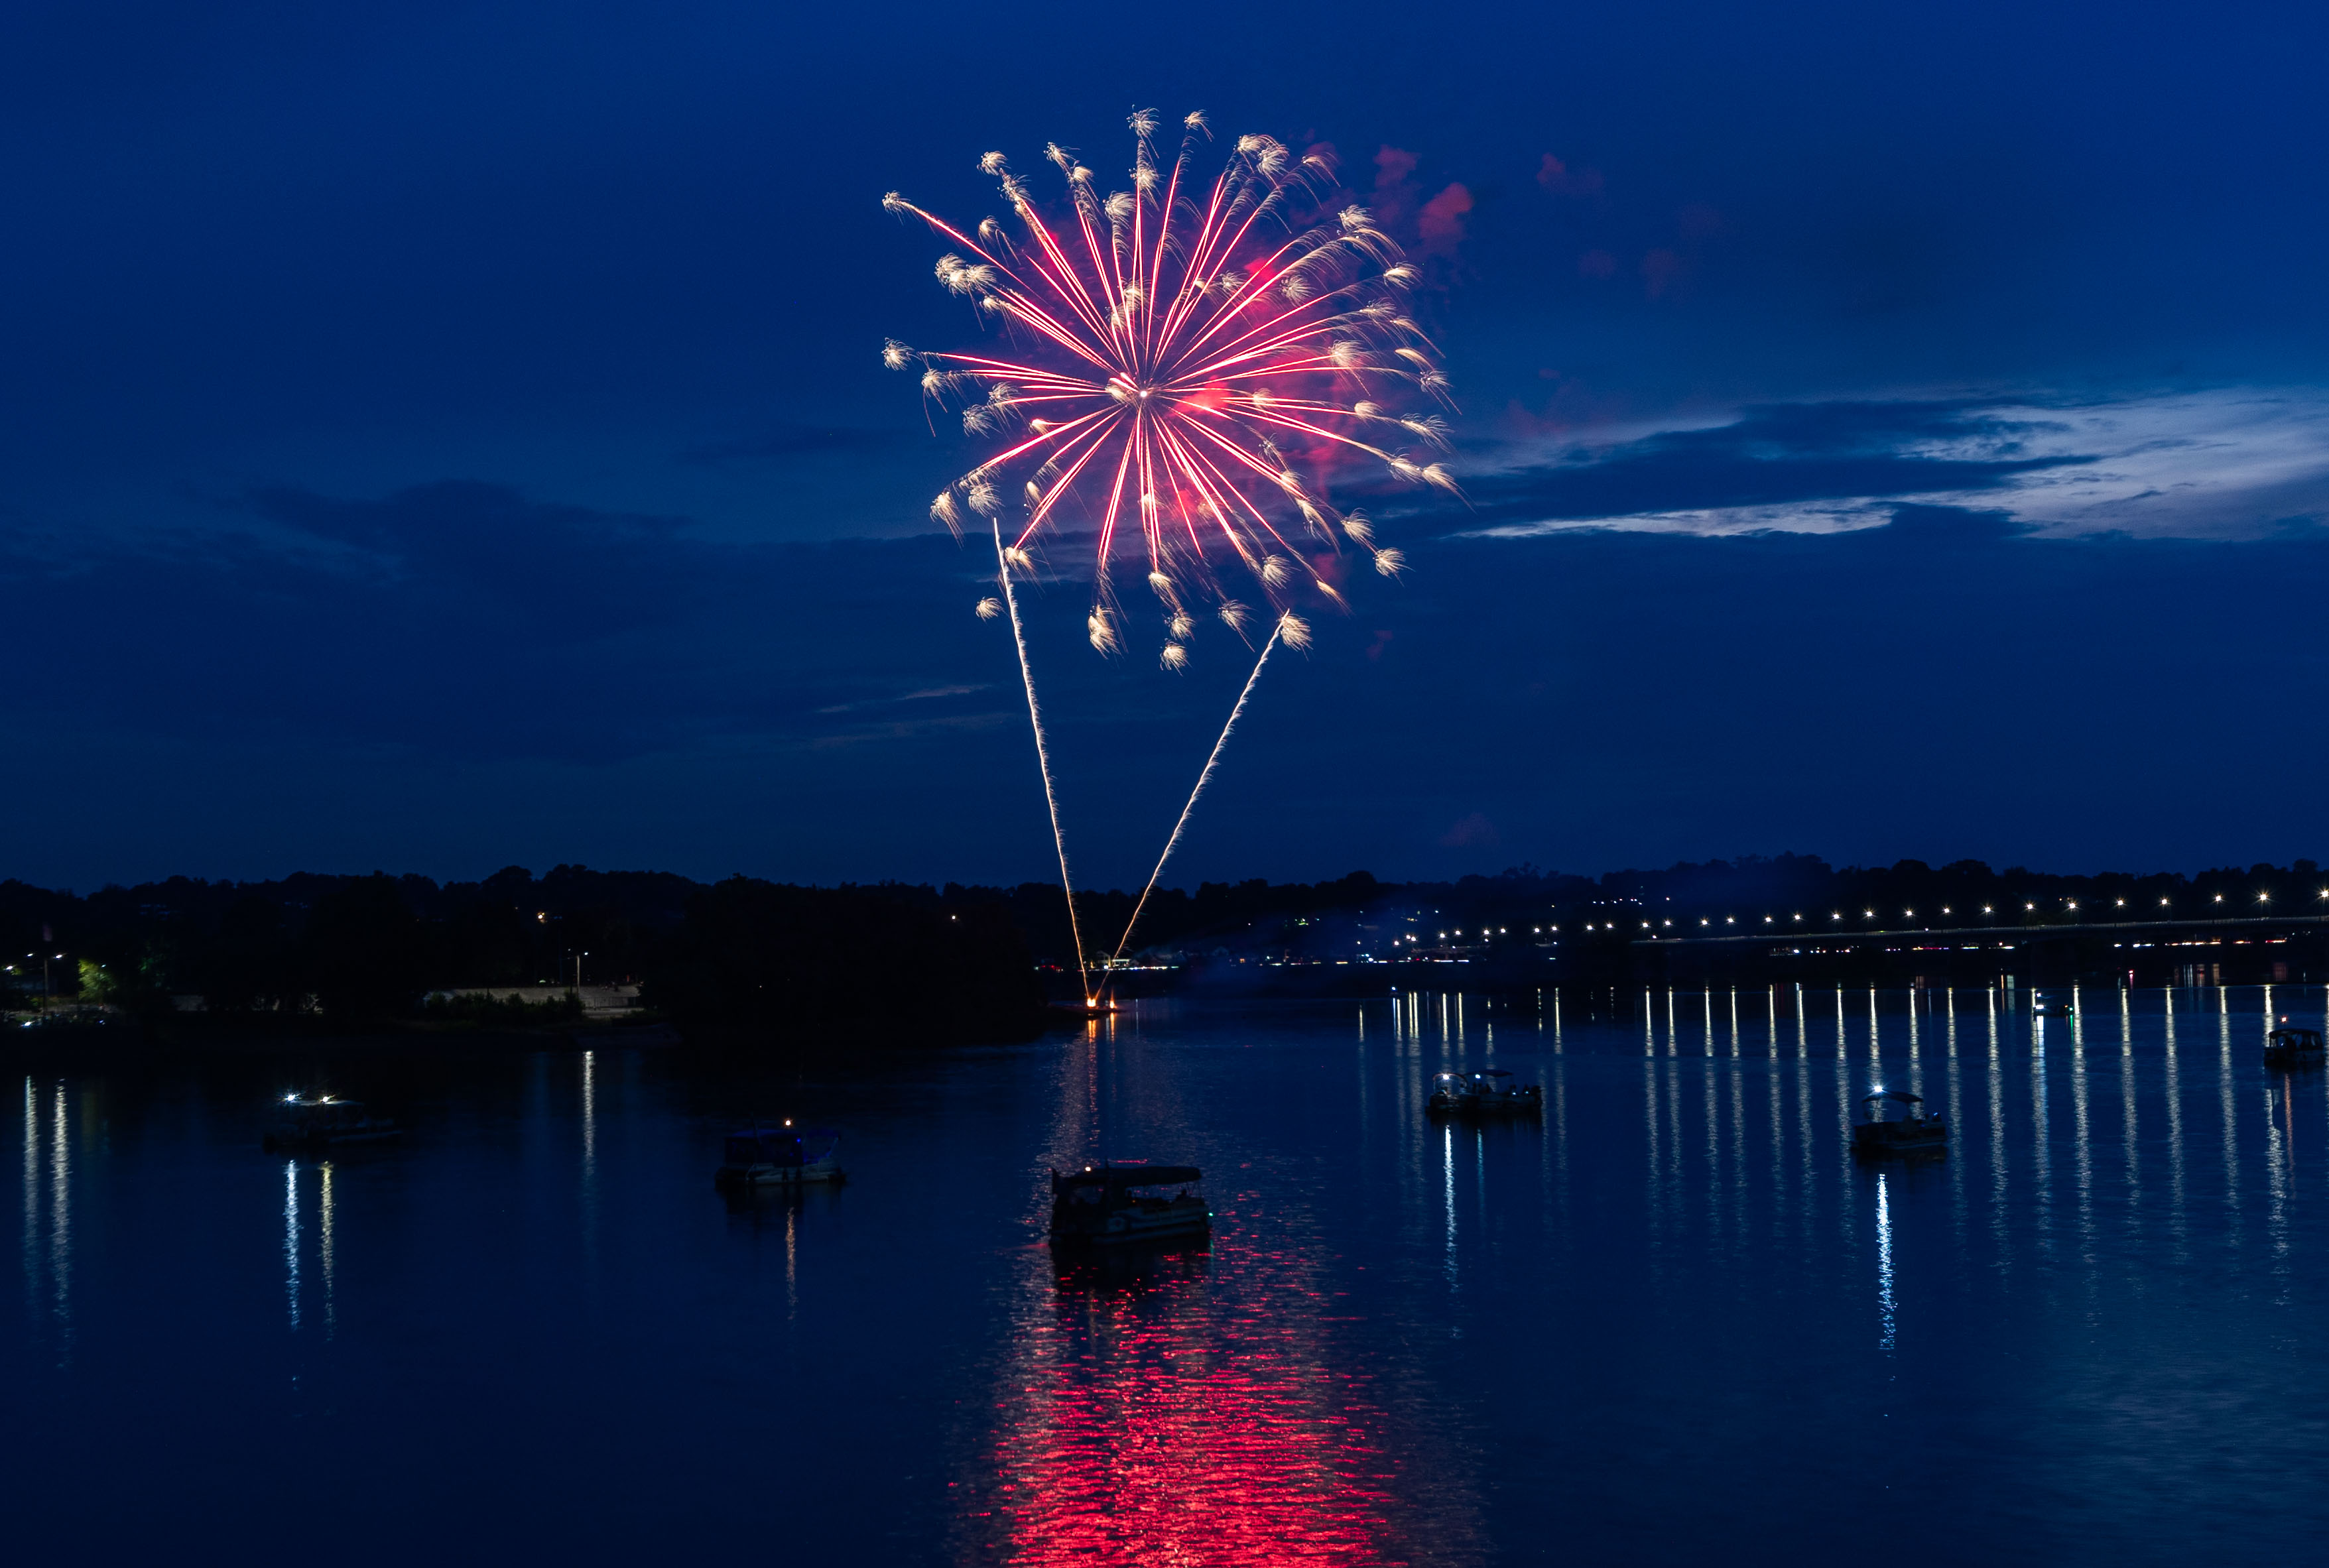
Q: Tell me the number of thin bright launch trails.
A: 2